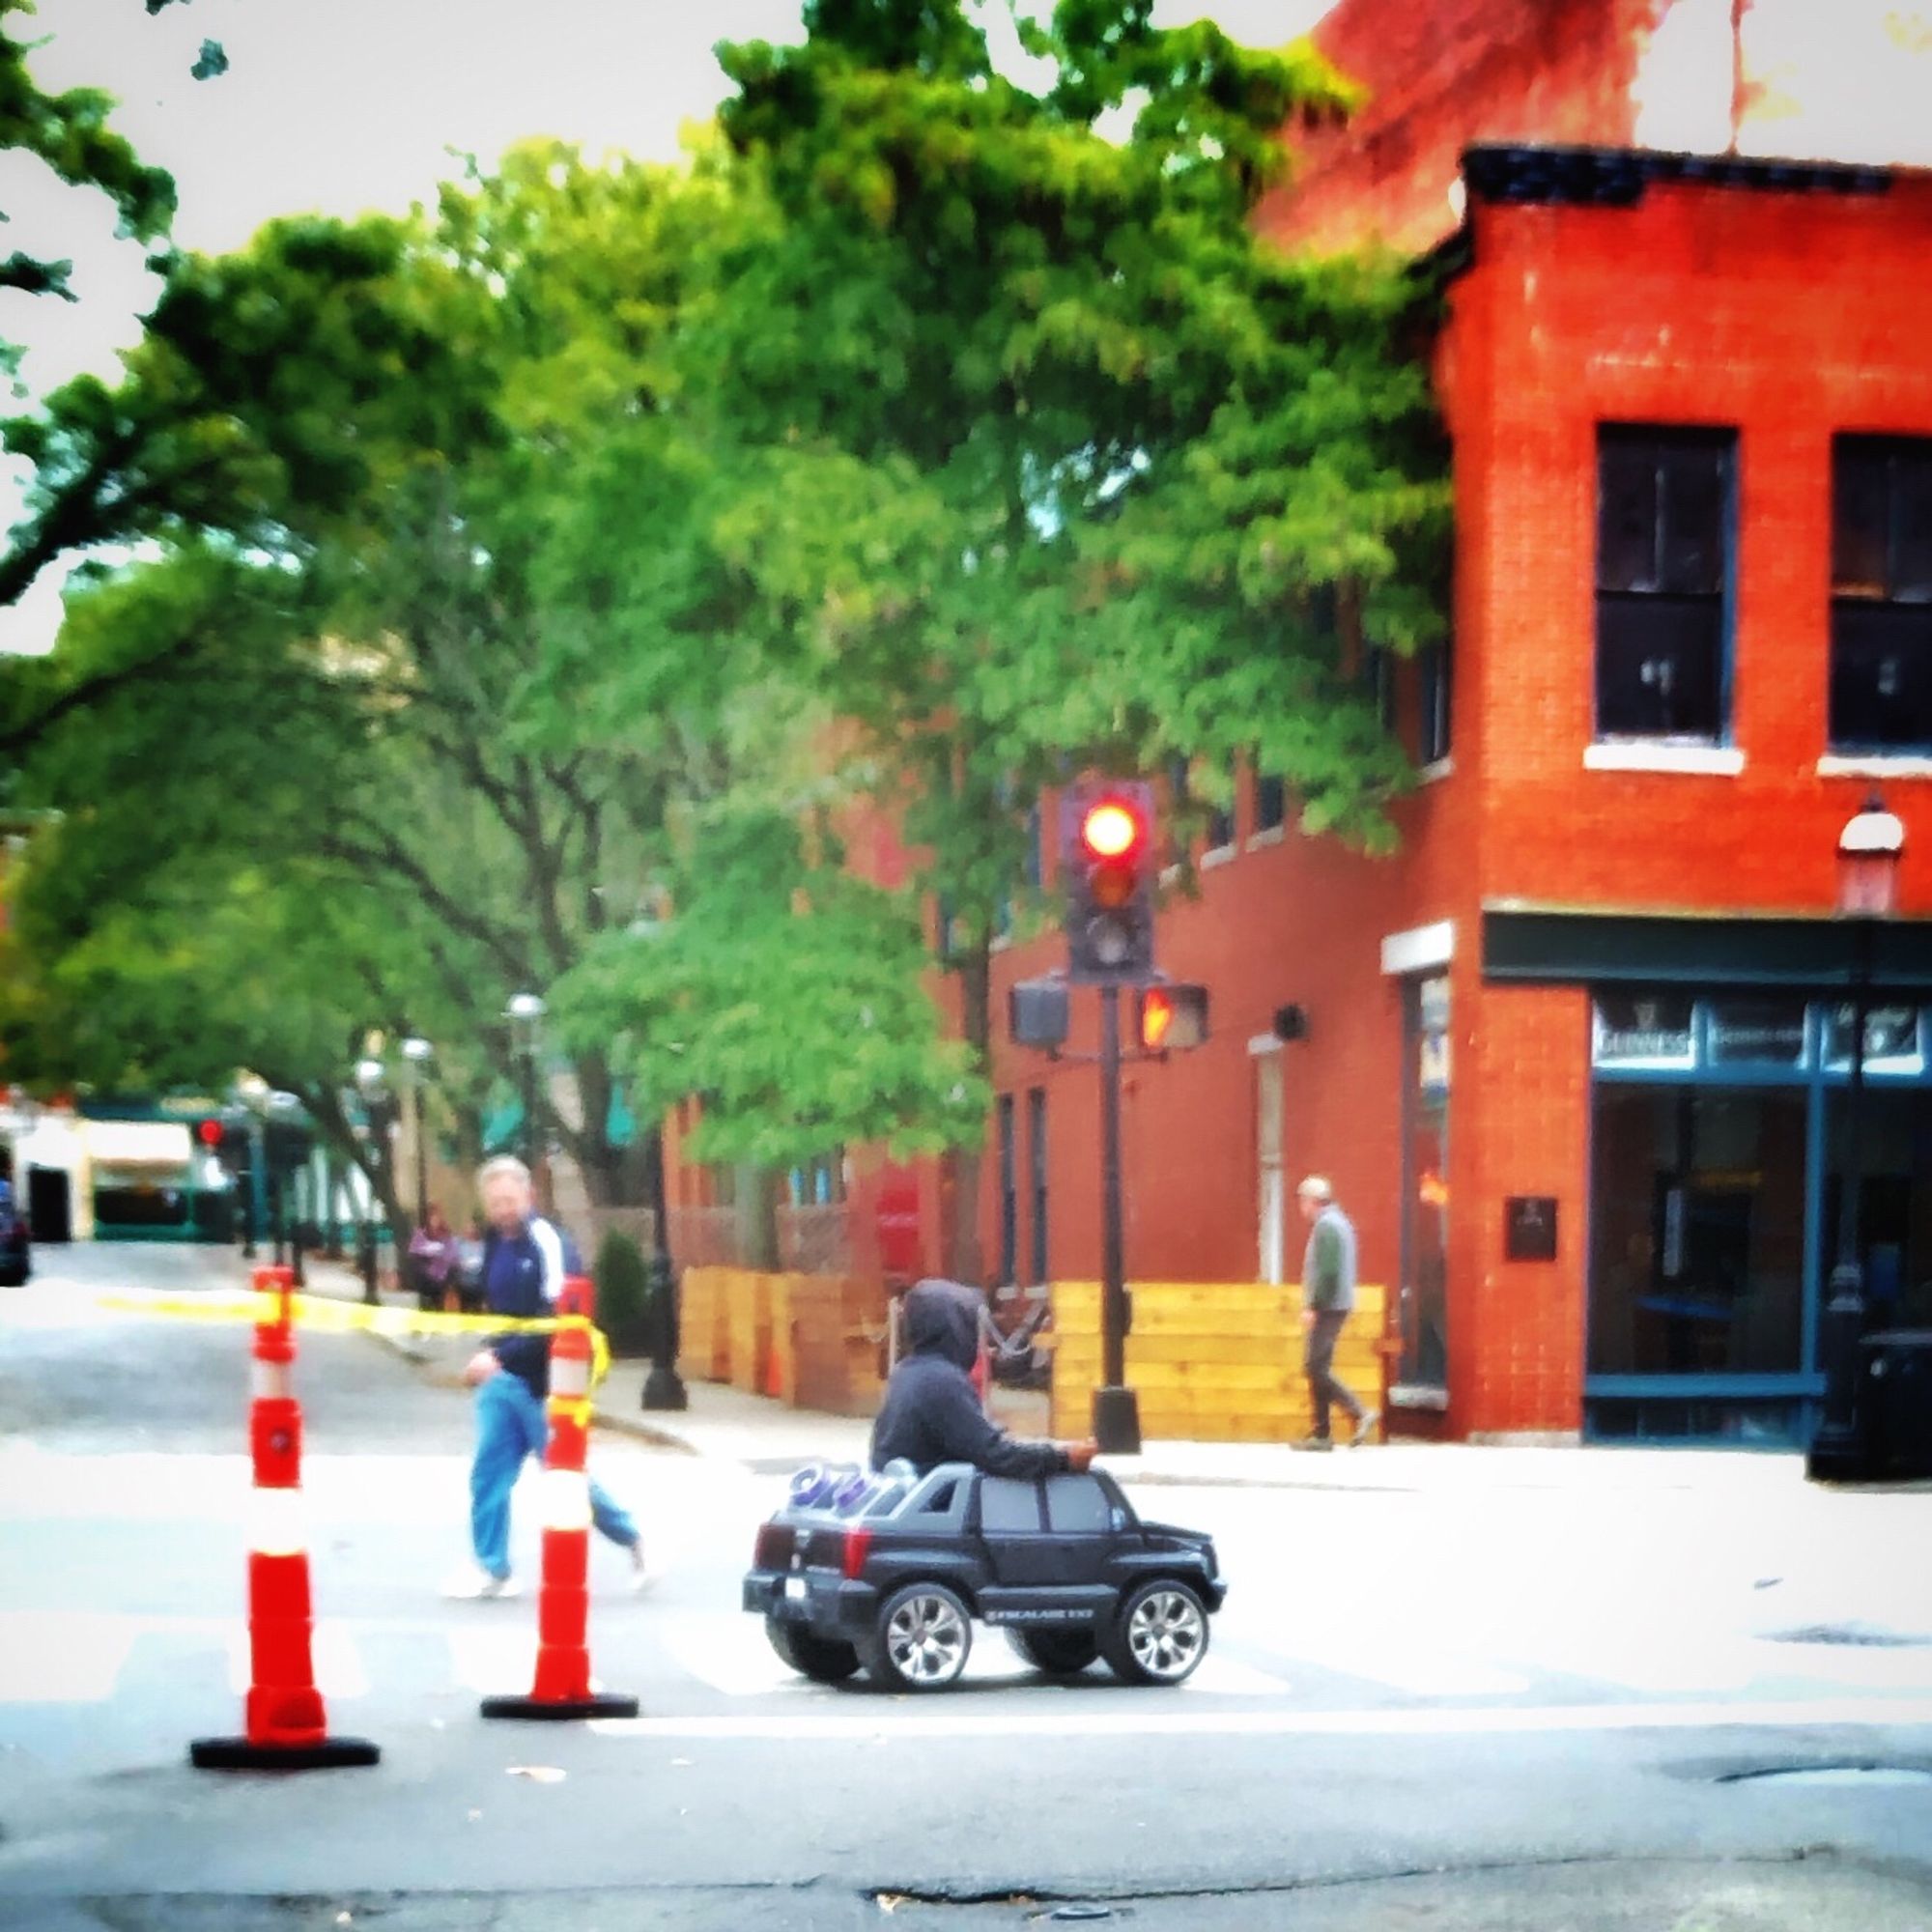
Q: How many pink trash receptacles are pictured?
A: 0